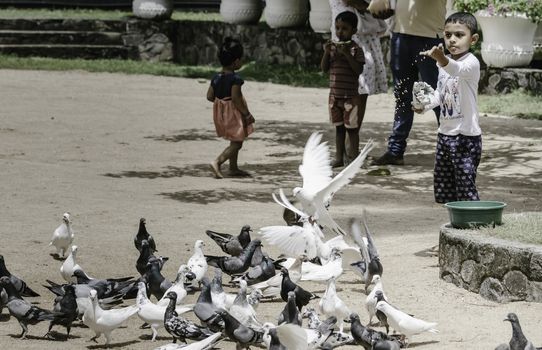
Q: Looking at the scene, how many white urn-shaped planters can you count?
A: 5